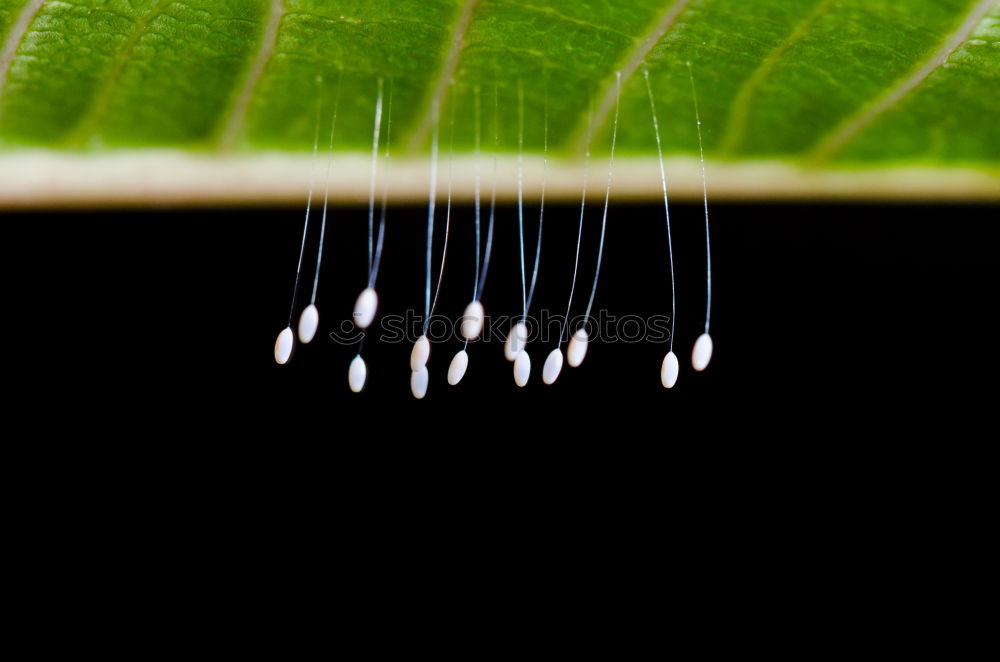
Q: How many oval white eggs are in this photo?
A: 14